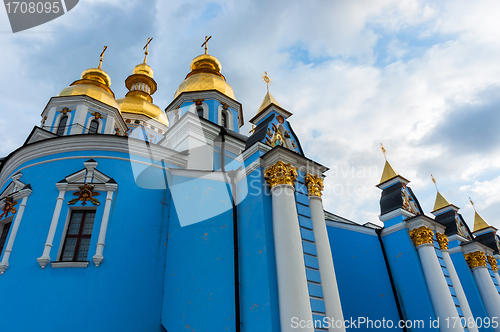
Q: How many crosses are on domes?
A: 3